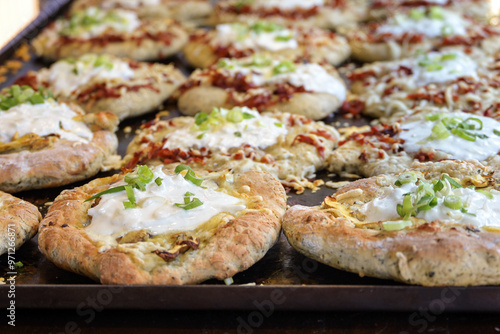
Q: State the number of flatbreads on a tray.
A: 15